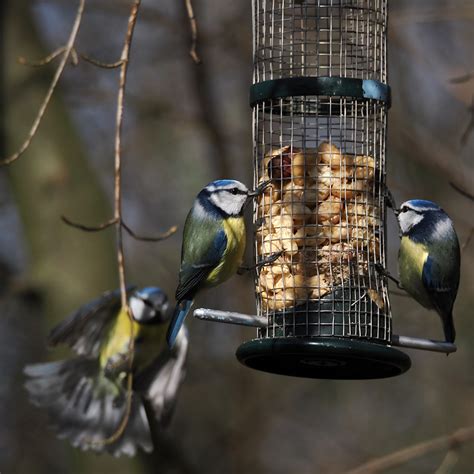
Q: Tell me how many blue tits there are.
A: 3